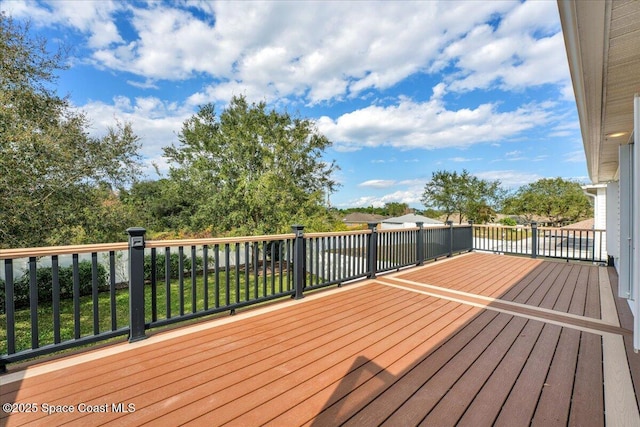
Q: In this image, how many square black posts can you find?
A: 7